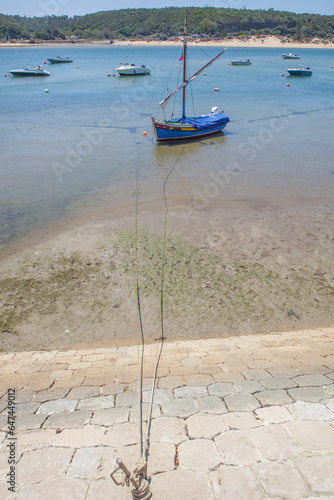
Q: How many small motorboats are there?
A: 6